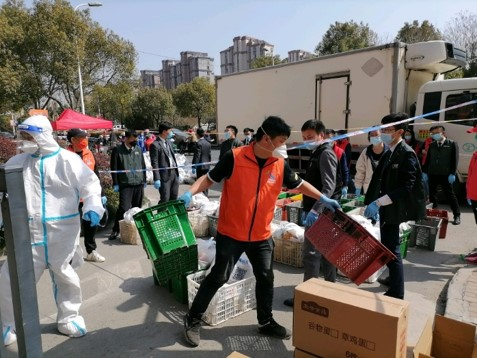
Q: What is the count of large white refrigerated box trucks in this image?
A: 1